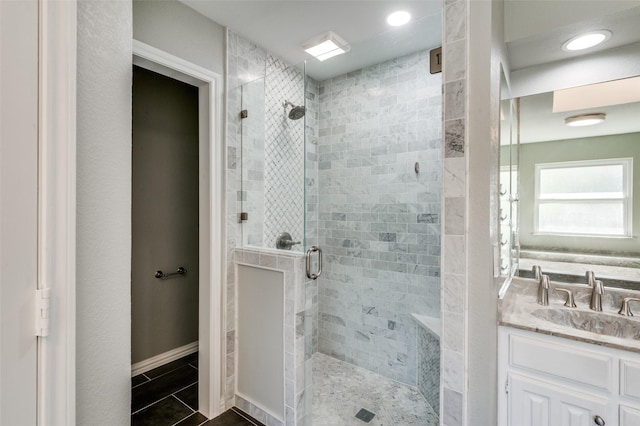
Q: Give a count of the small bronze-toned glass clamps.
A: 2